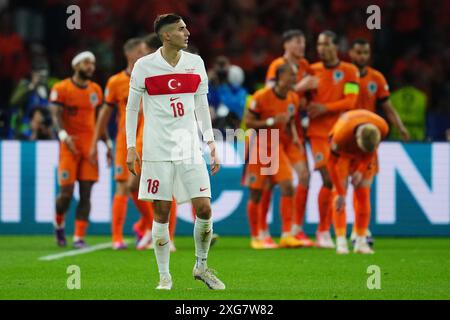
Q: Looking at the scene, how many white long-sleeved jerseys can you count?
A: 1